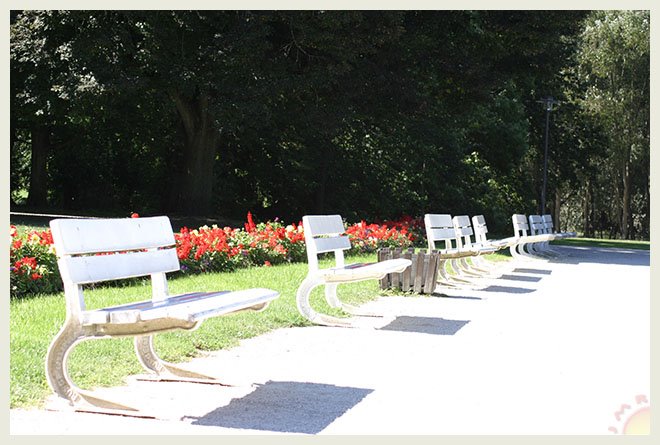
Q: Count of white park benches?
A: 8